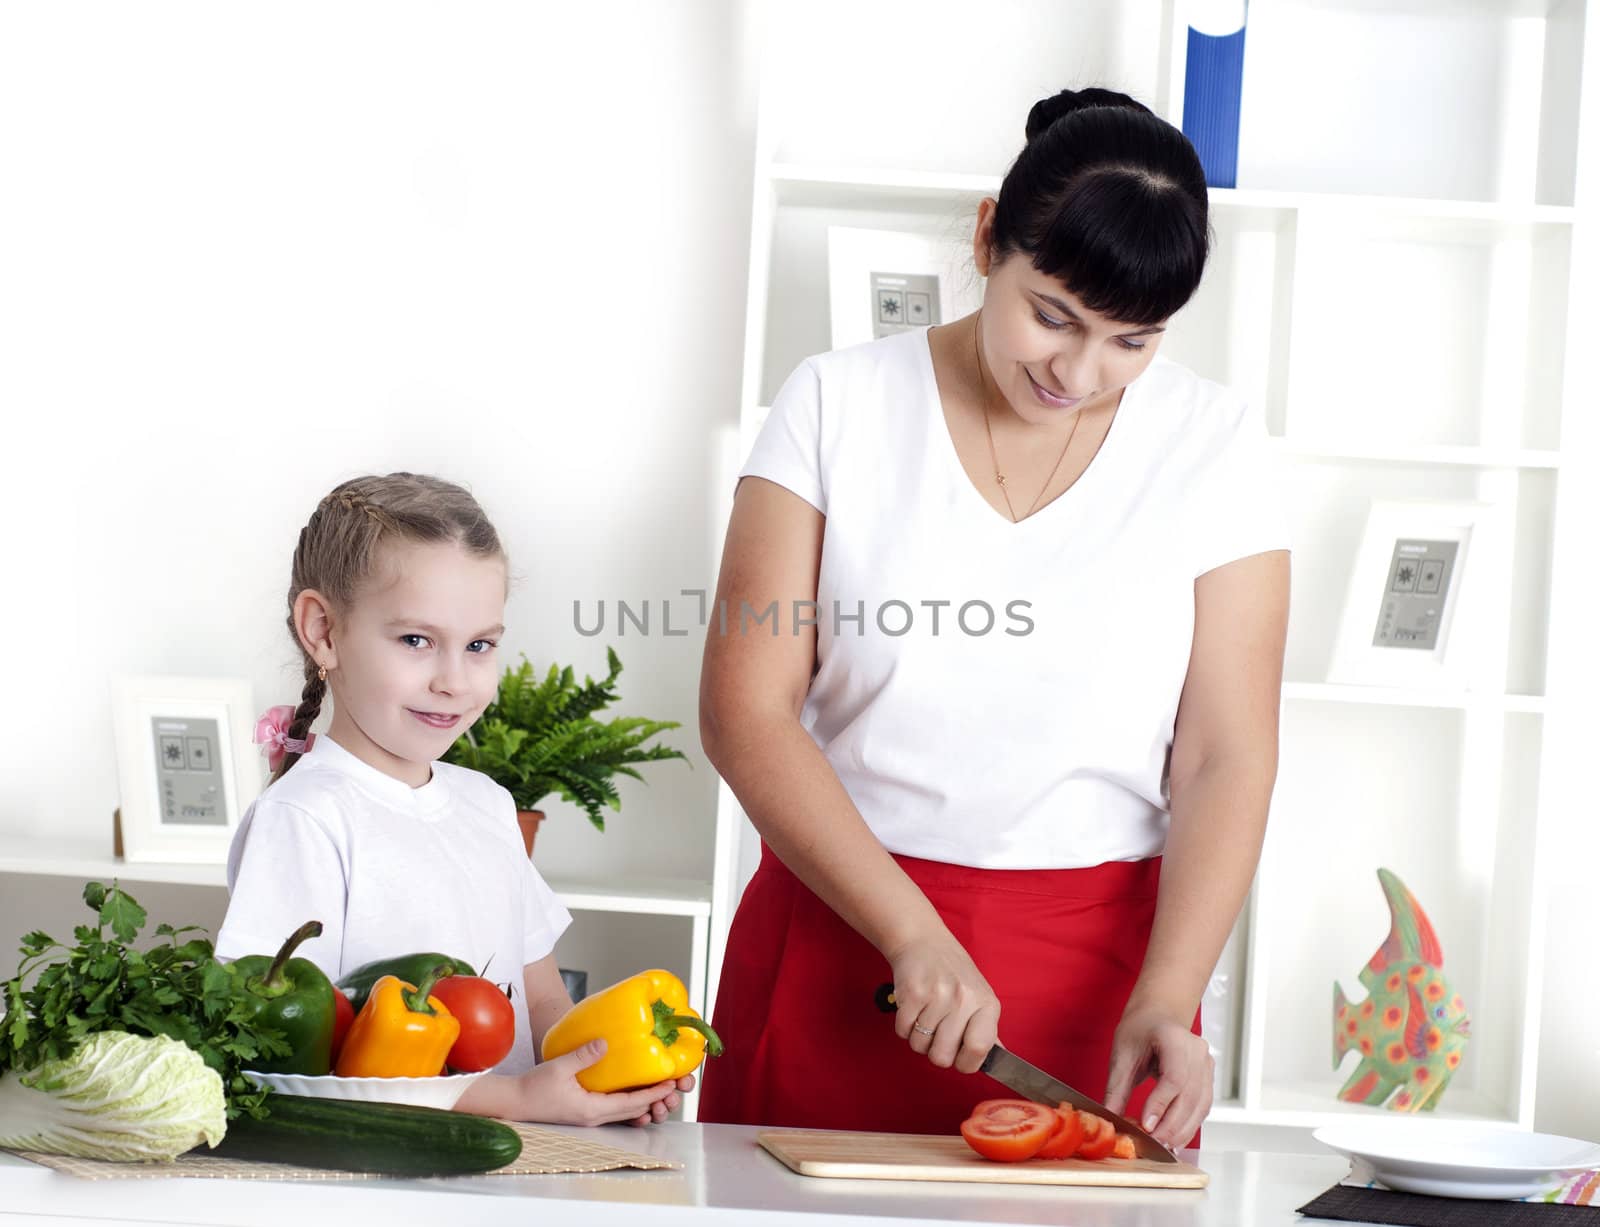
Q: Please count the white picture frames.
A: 3